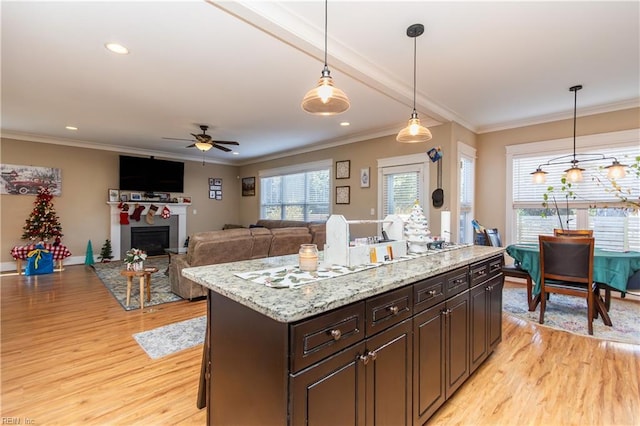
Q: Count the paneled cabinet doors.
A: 6